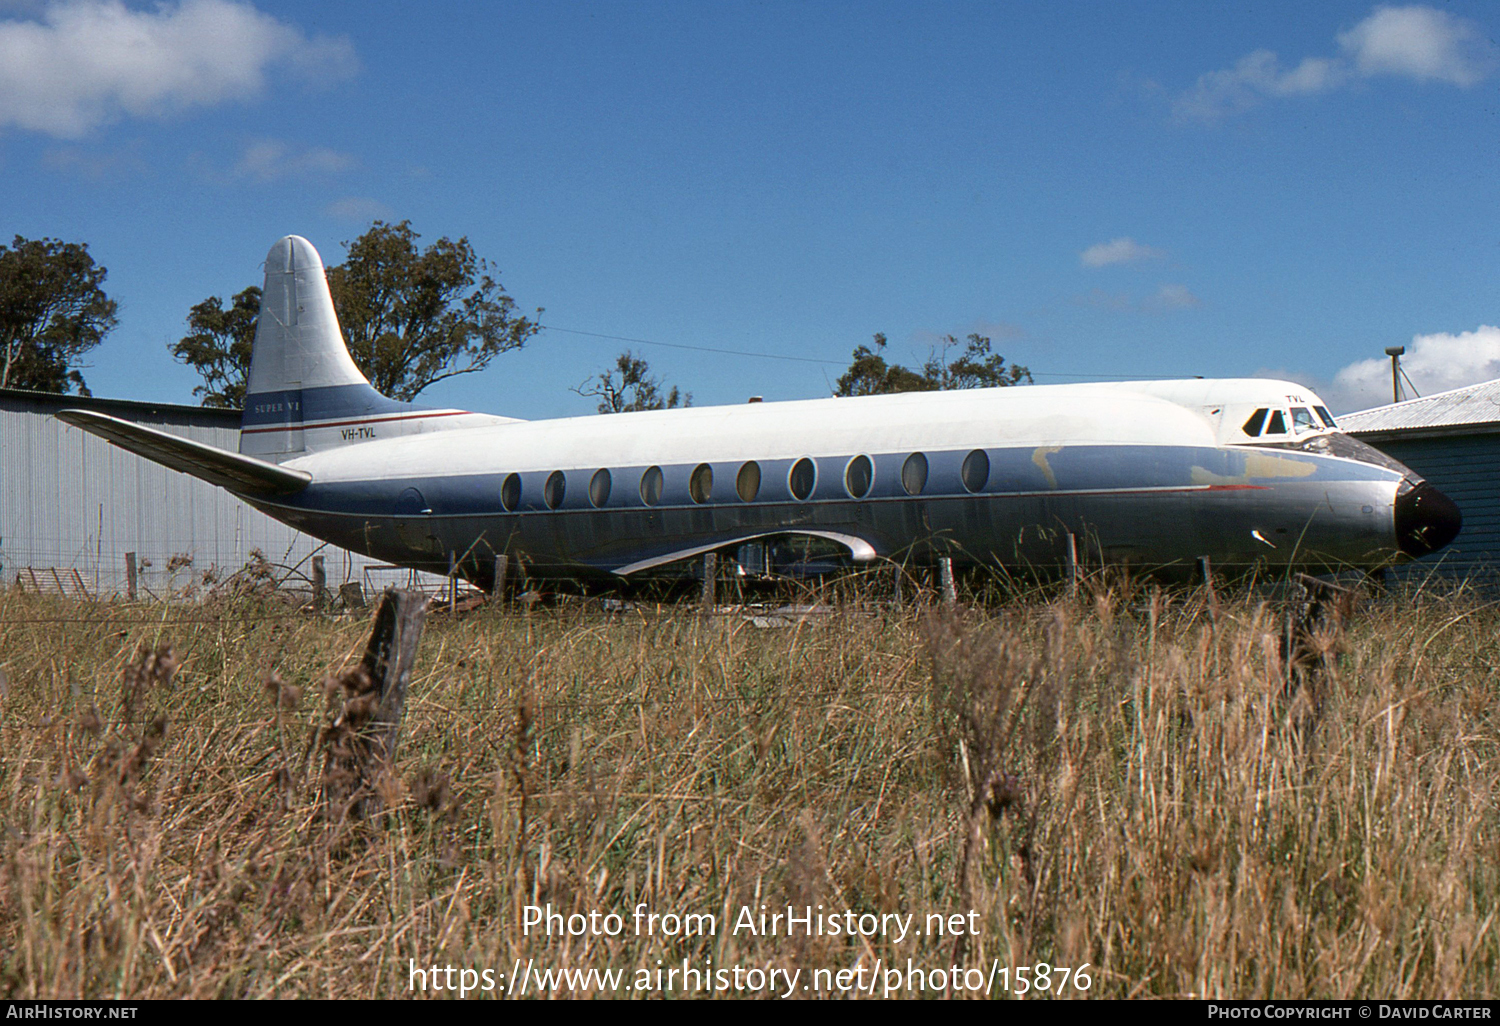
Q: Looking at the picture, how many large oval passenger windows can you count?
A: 10